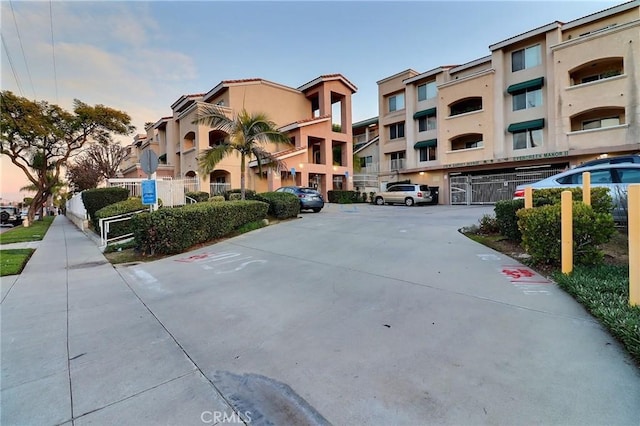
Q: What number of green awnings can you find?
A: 4